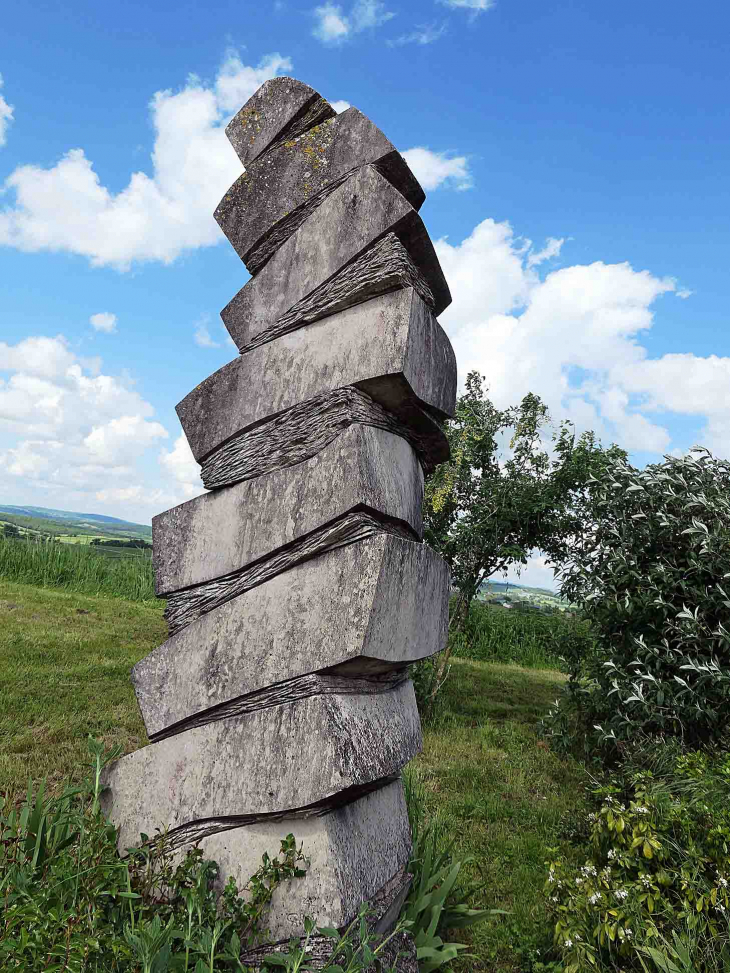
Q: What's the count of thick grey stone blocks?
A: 8